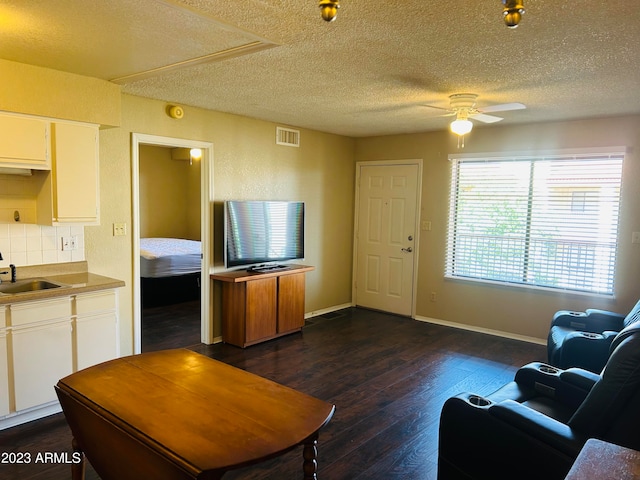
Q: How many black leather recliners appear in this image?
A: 2